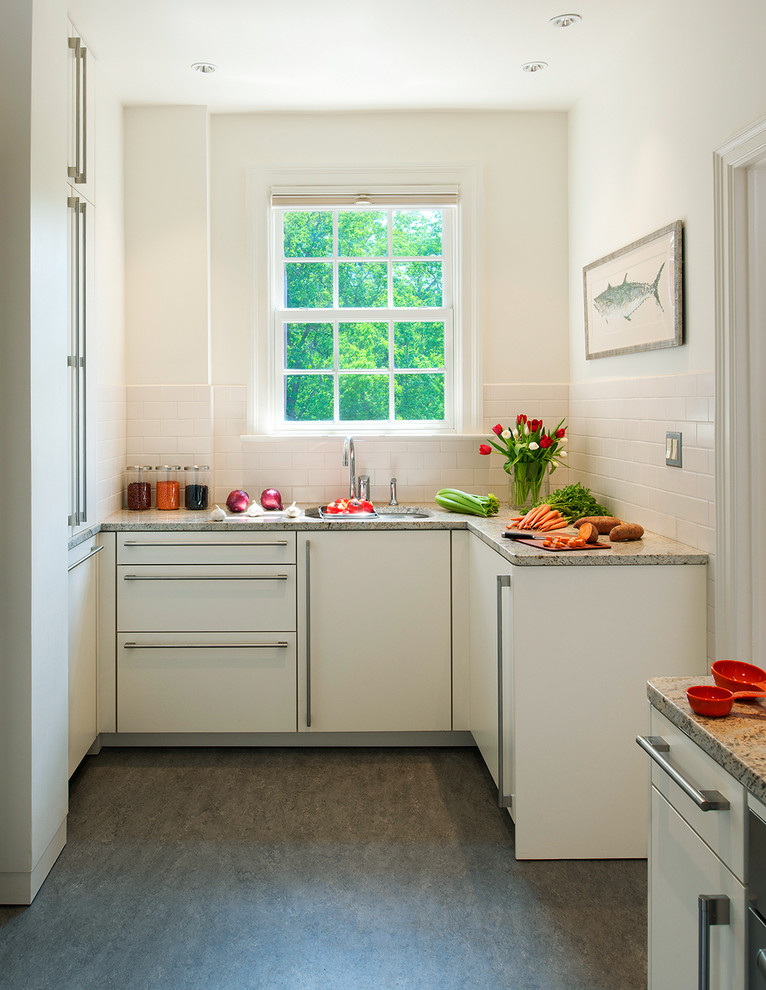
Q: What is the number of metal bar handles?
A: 12